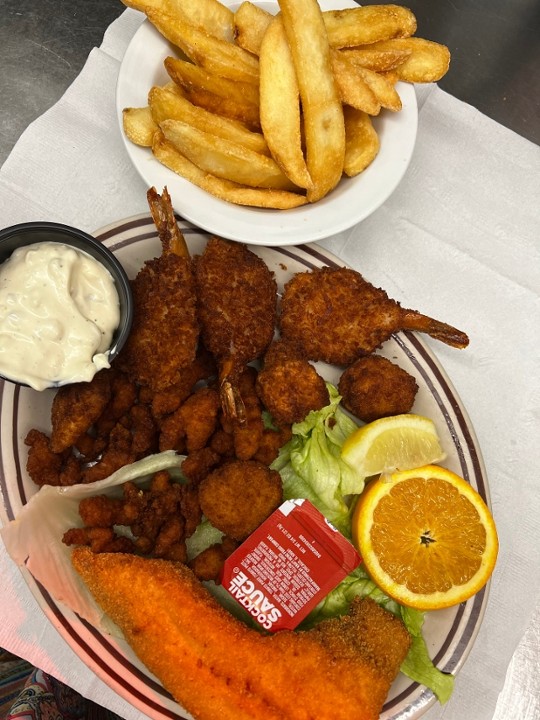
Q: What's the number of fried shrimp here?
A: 3